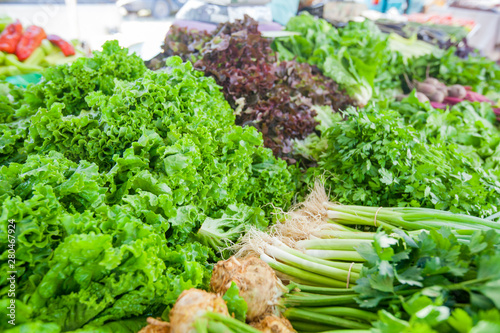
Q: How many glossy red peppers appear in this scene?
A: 3